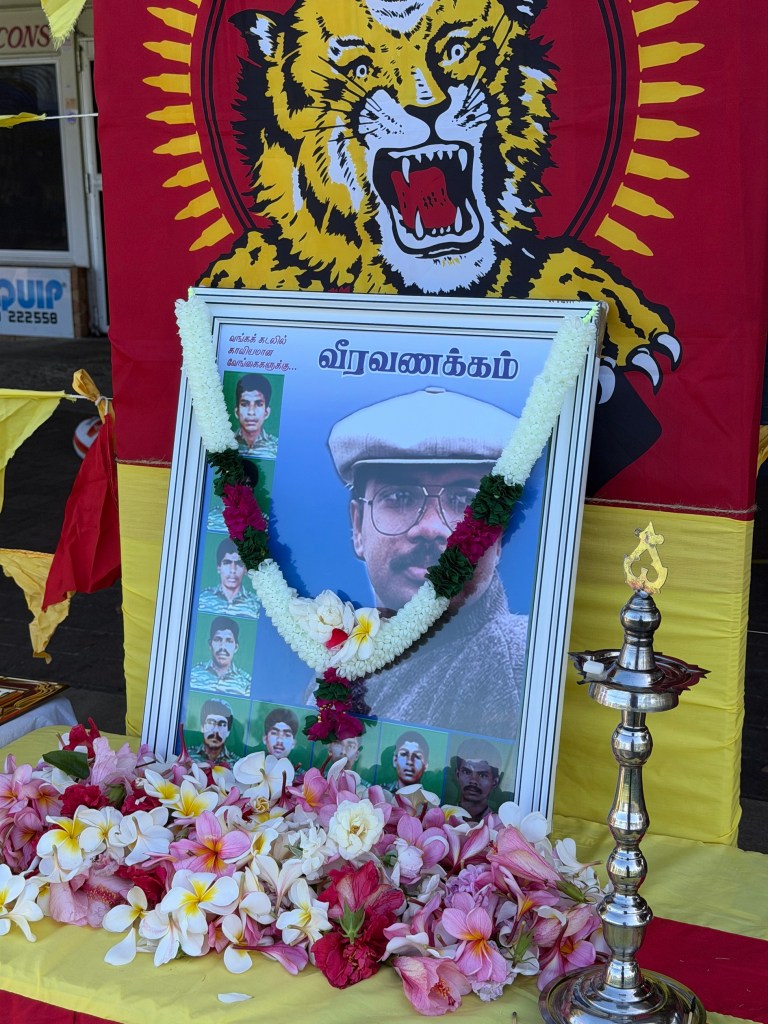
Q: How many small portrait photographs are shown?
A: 9